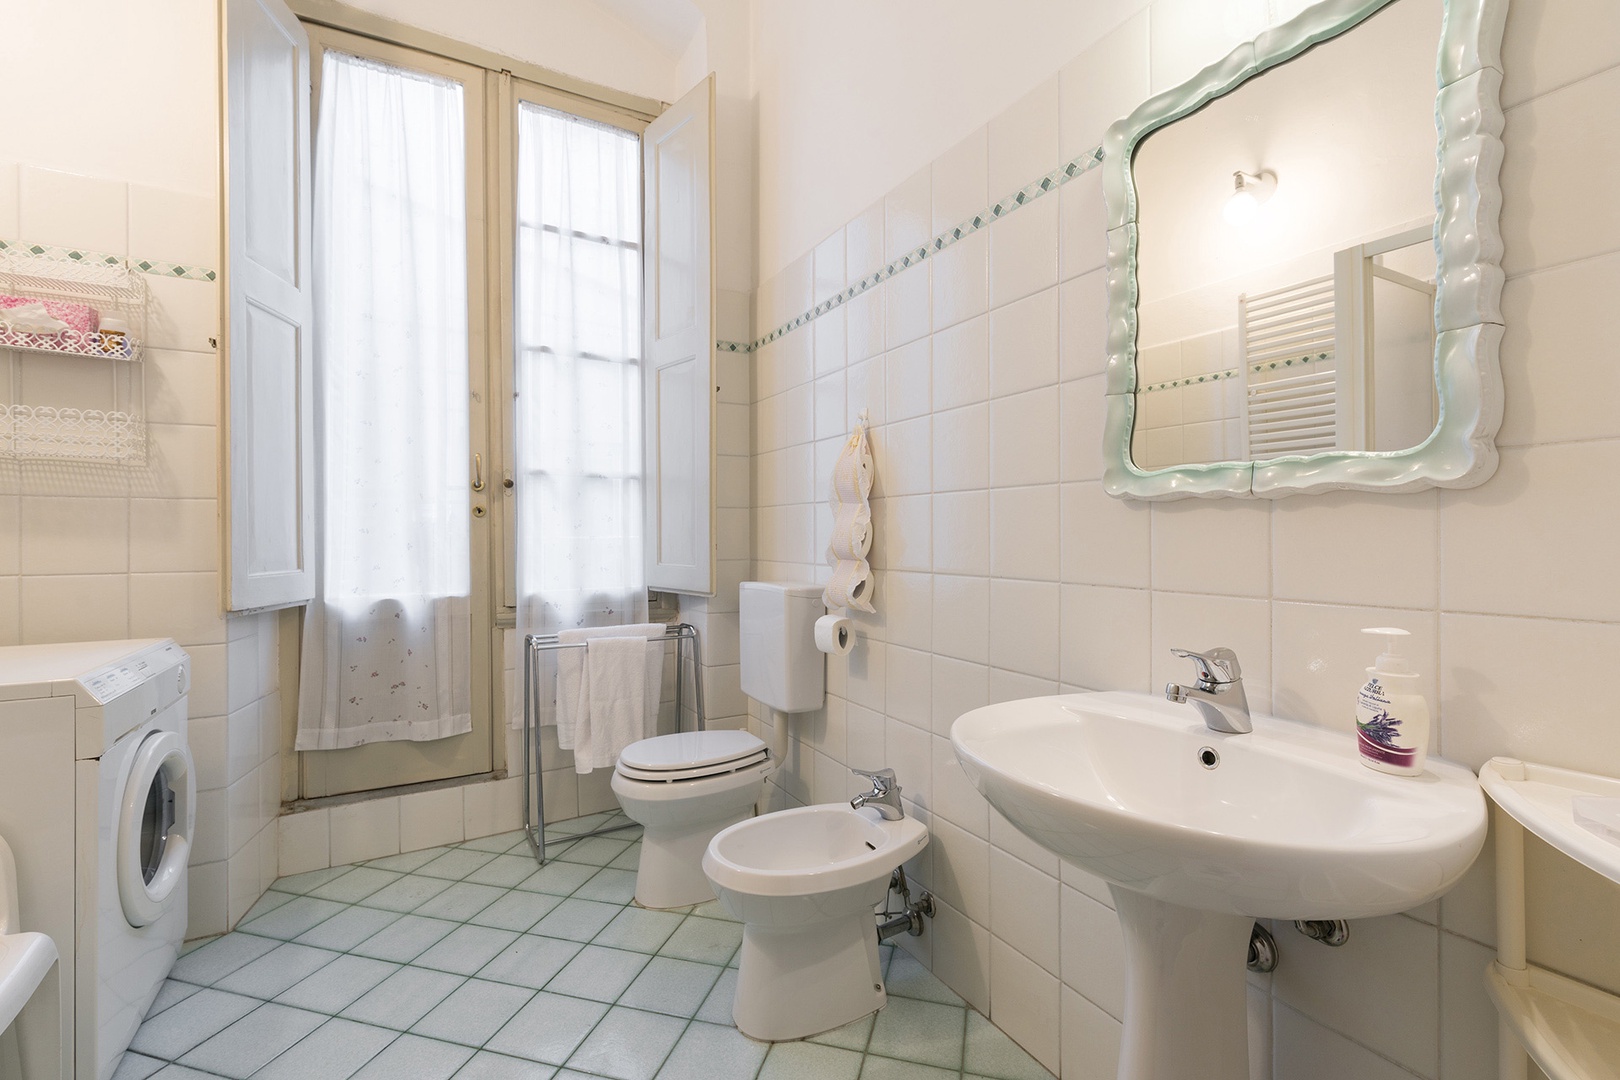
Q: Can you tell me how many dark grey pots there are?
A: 0